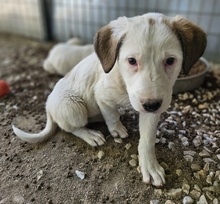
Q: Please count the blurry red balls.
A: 1